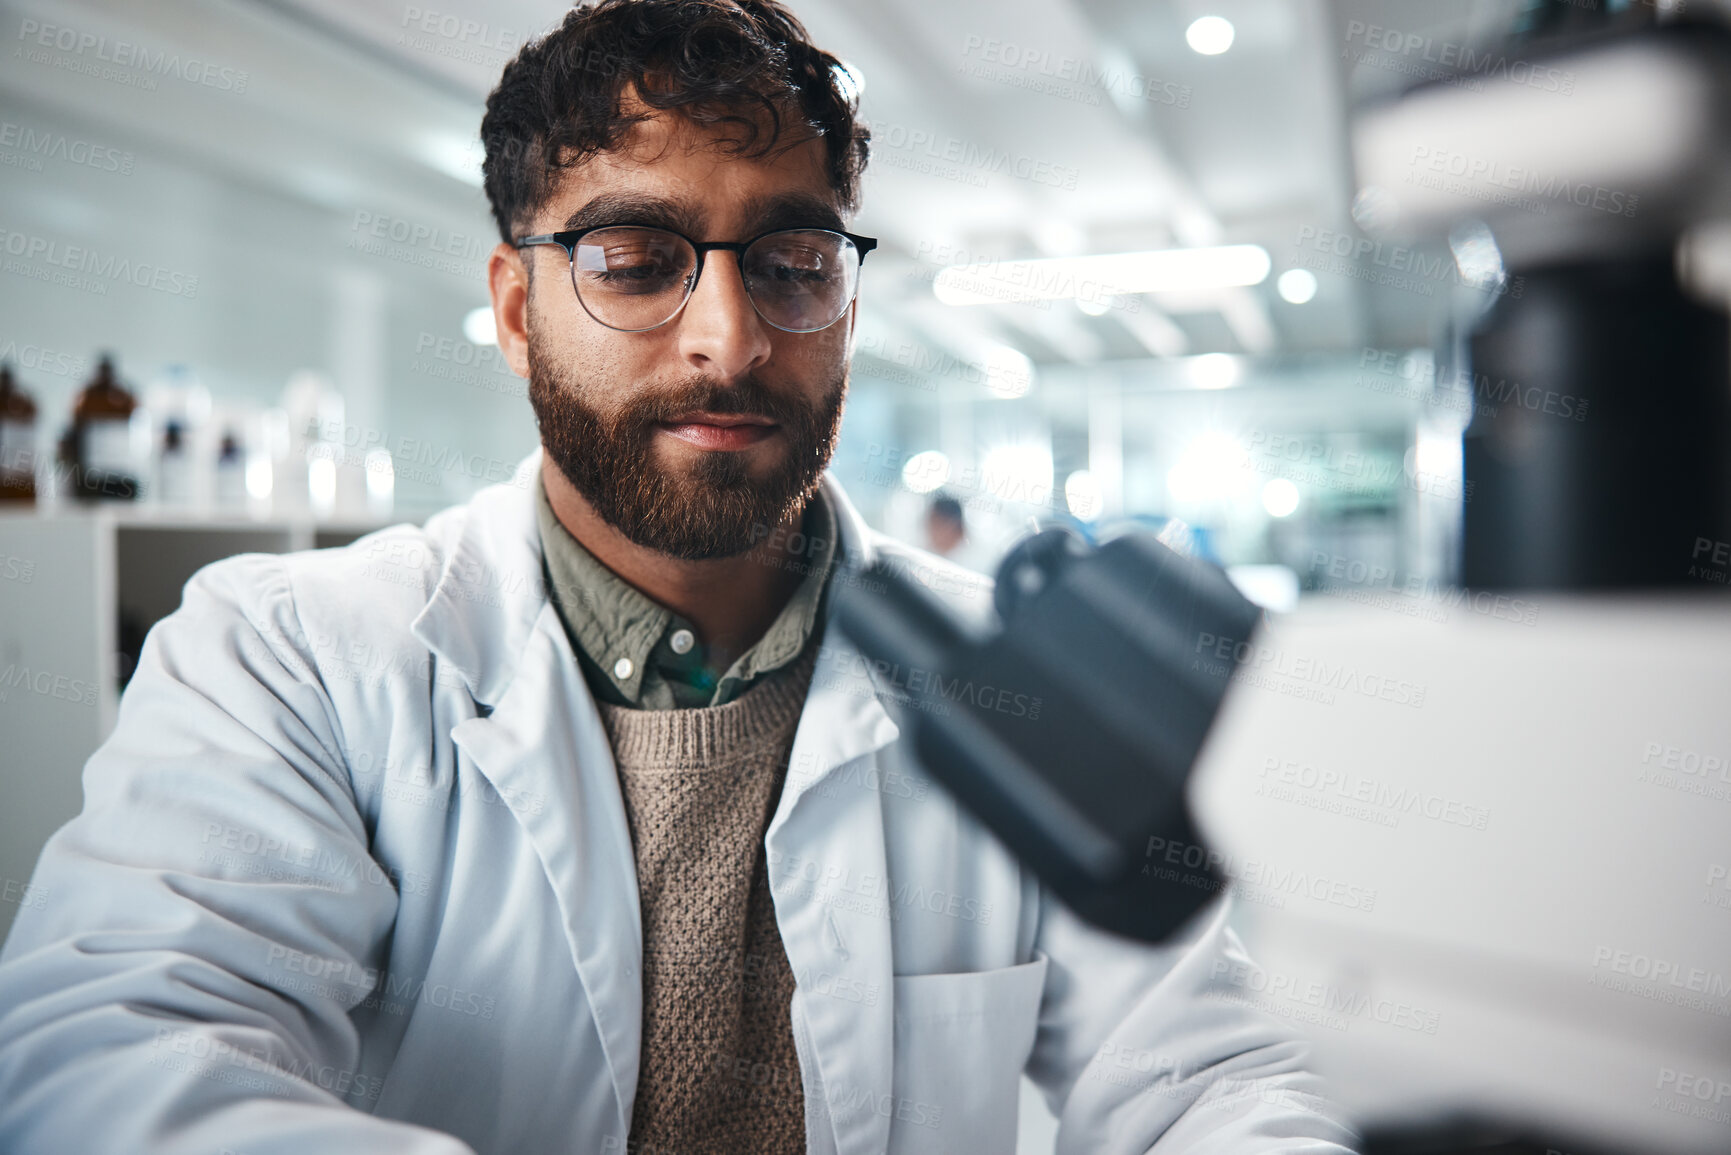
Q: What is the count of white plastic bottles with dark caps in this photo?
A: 2